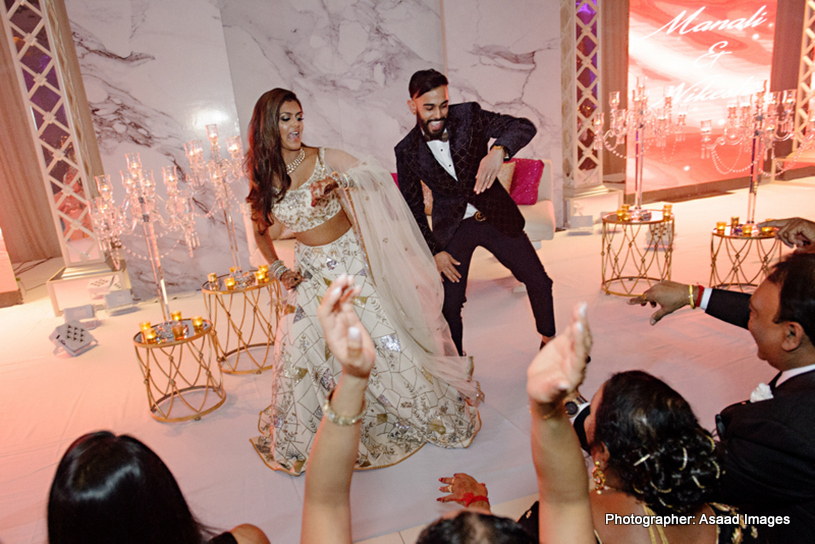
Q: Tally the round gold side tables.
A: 4